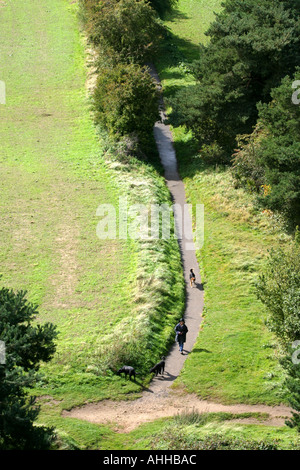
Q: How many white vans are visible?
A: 0